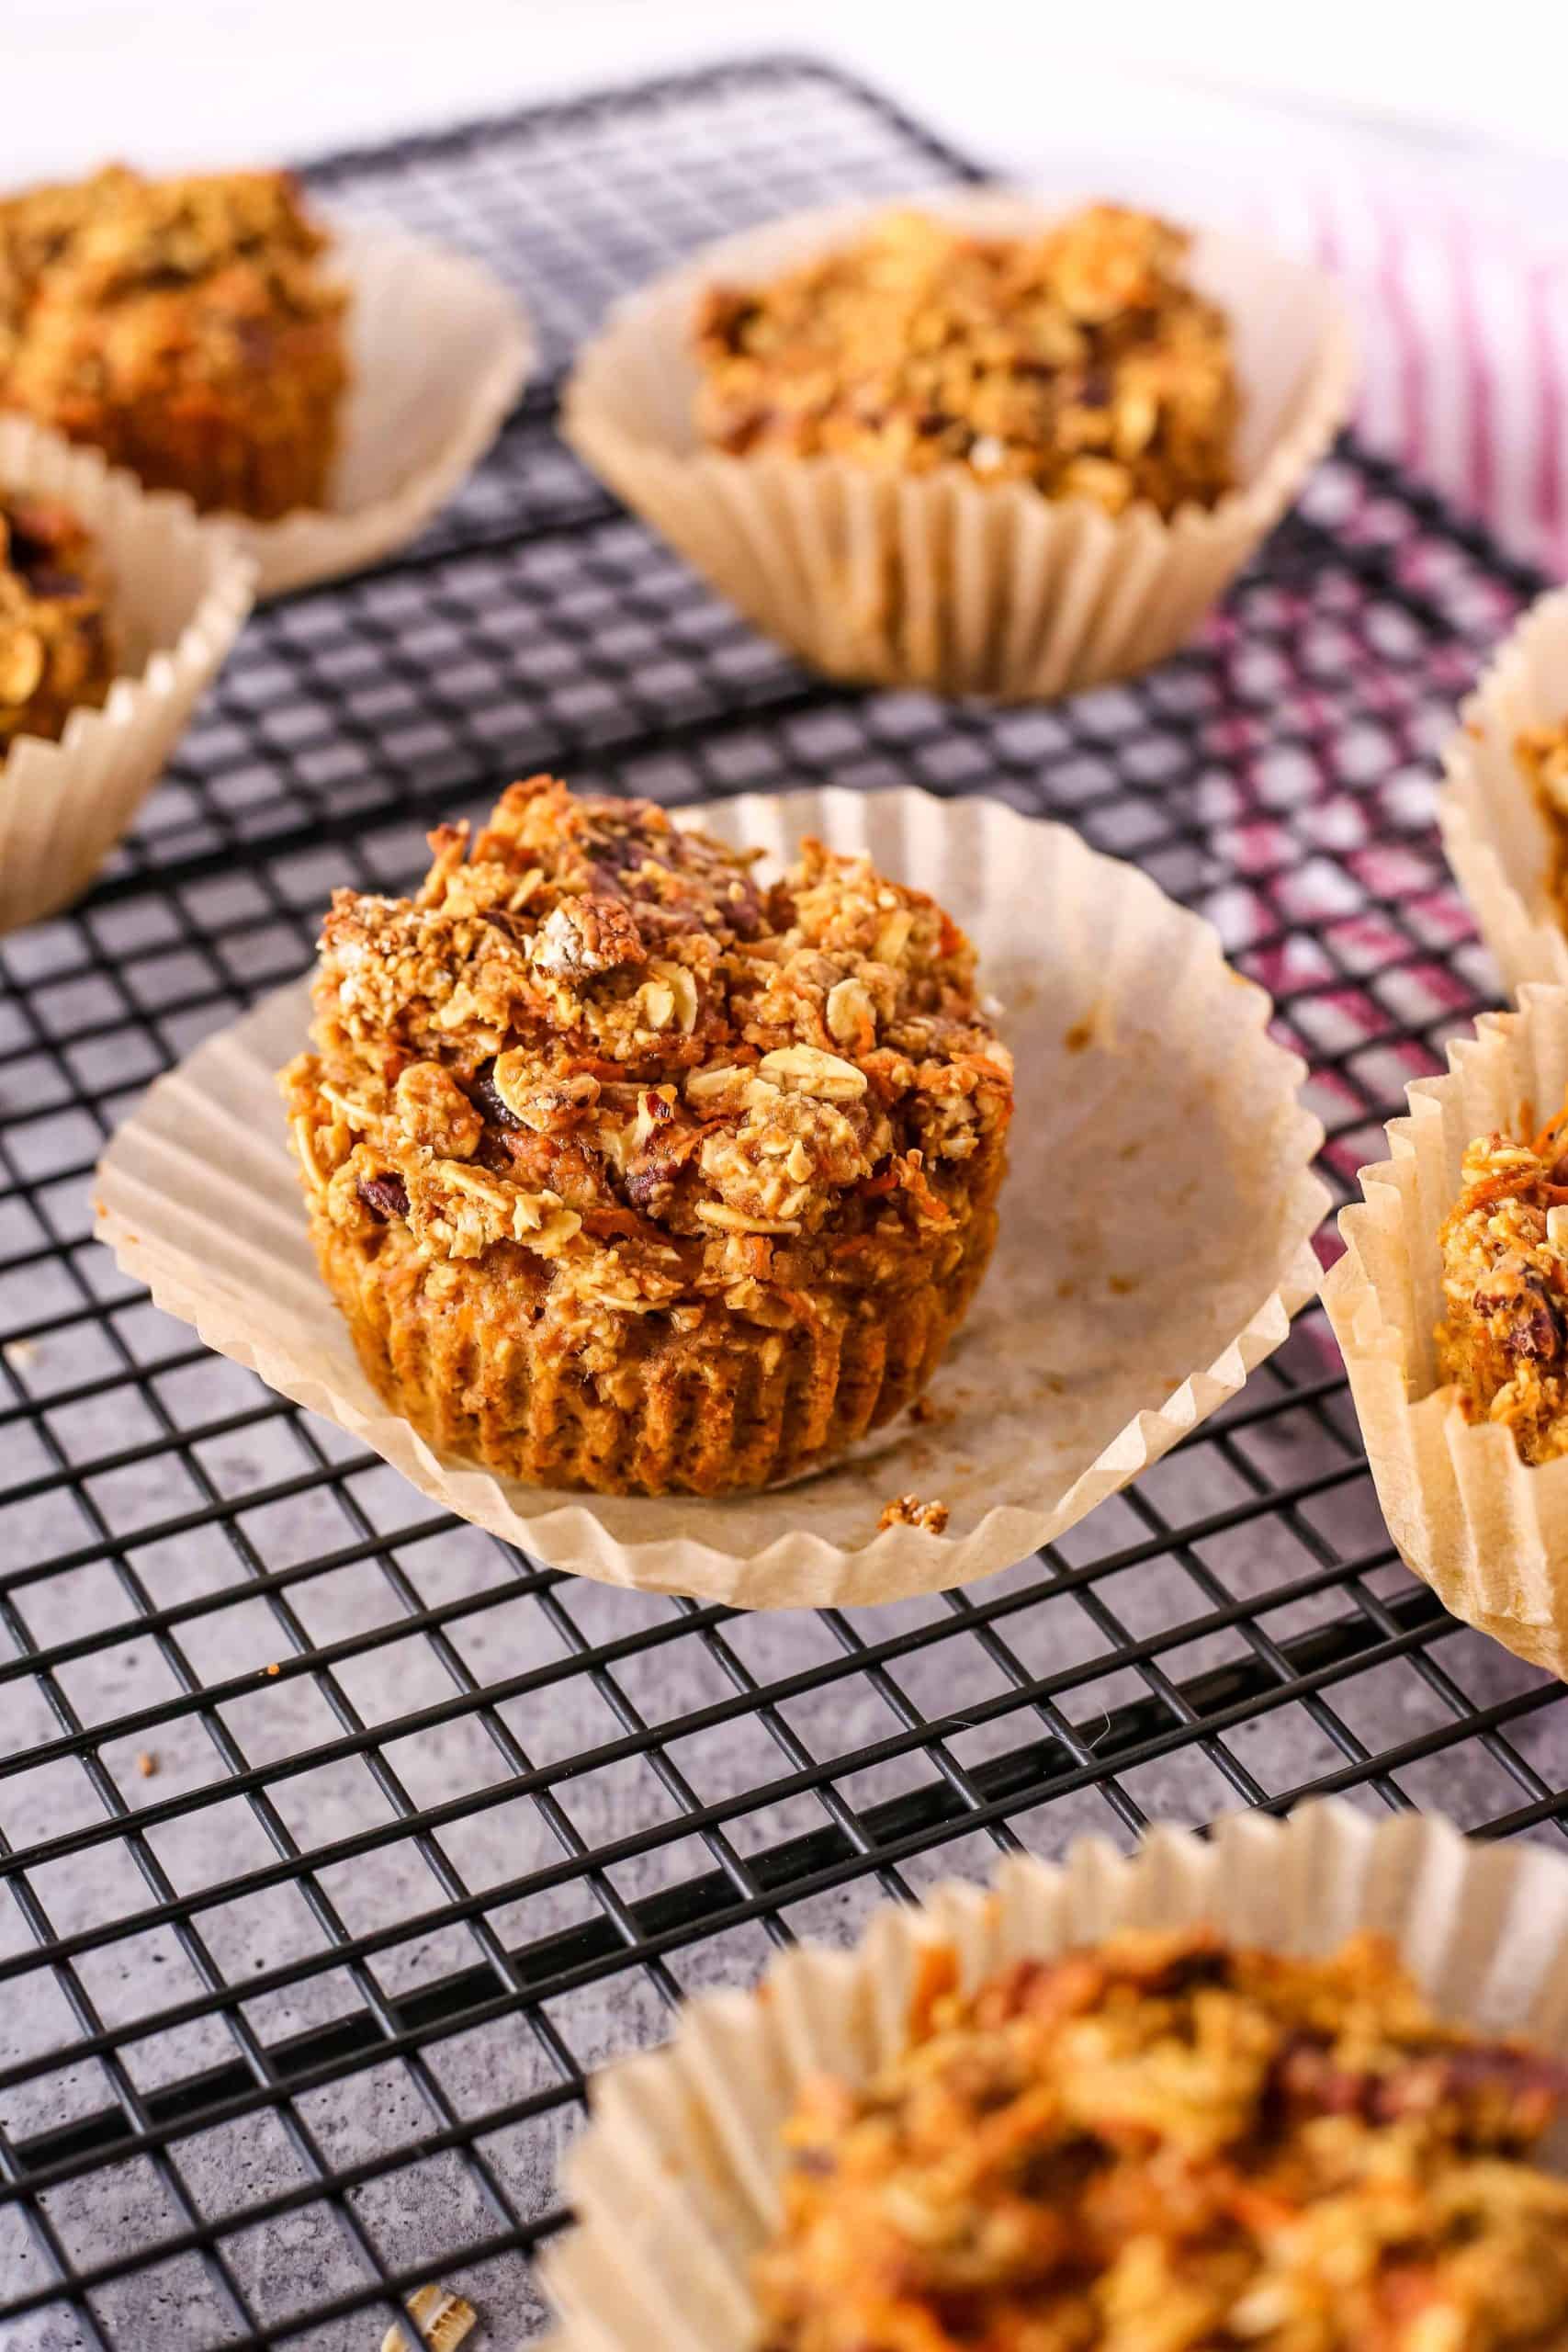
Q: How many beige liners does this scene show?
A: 7